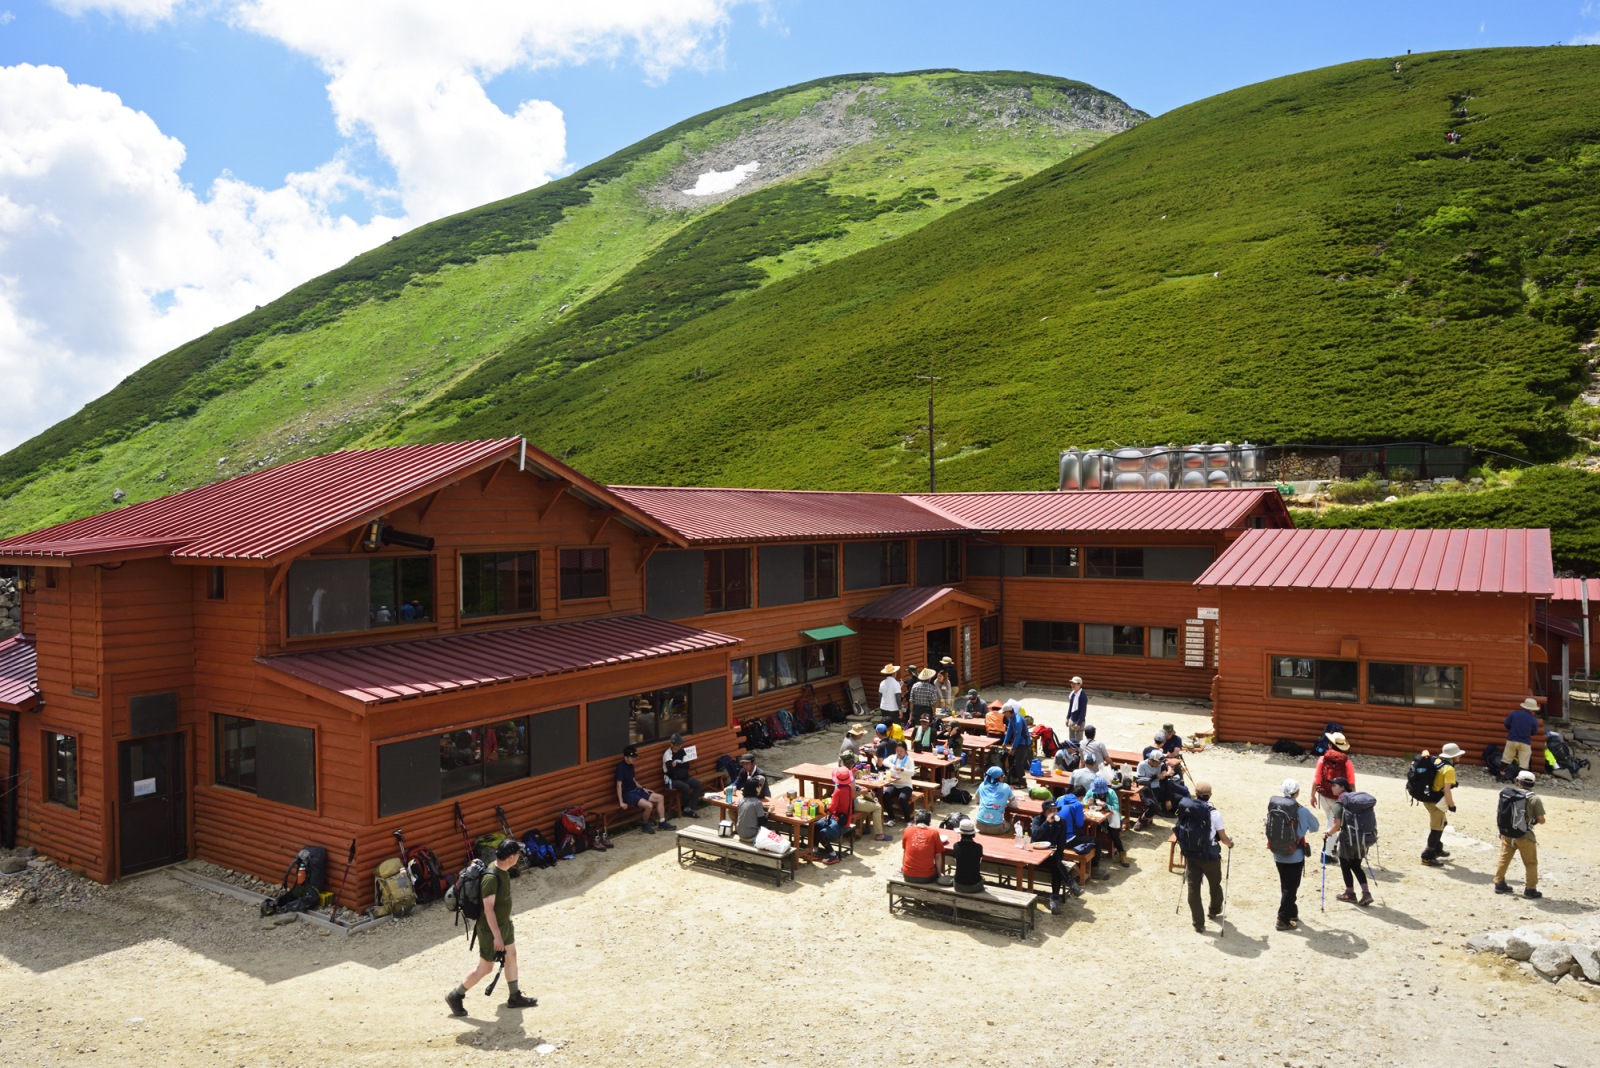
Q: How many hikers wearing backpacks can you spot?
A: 7